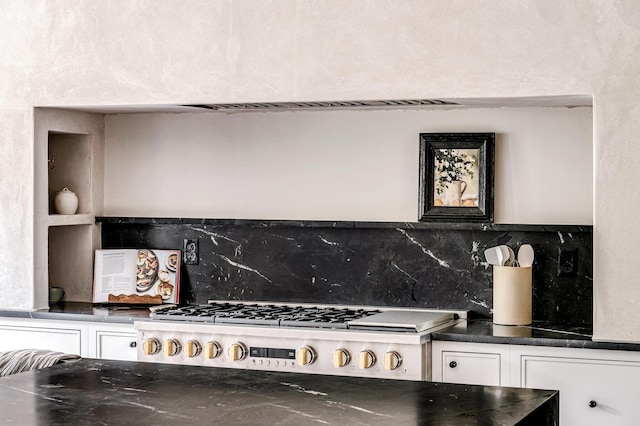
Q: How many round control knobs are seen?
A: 9